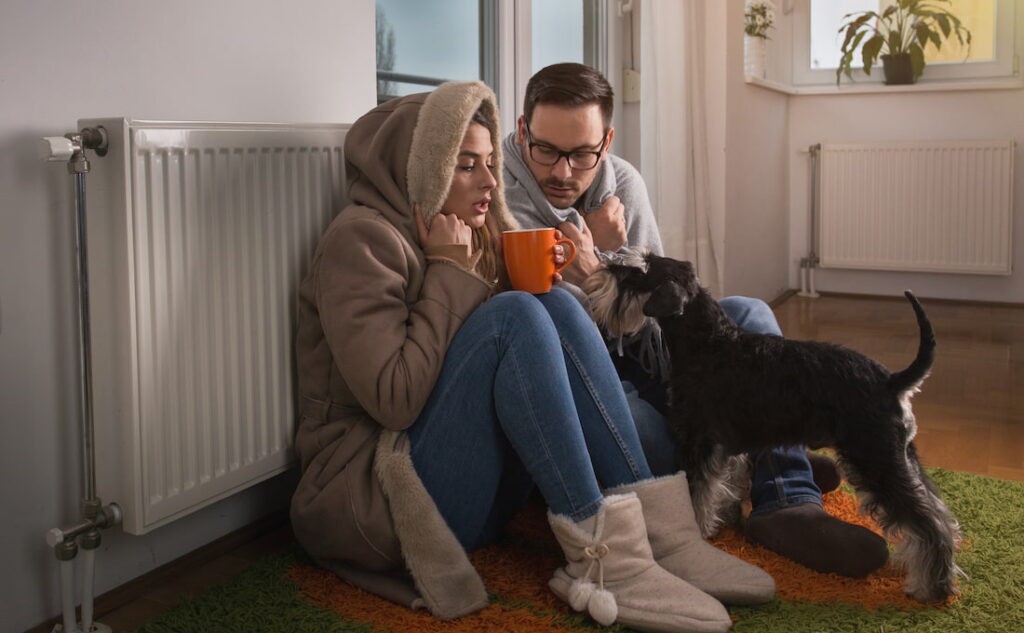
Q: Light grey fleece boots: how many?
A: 2